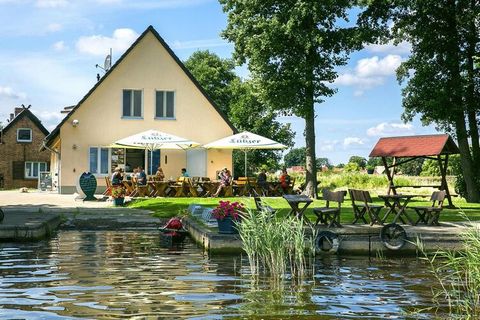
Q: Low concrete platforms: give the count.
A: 2